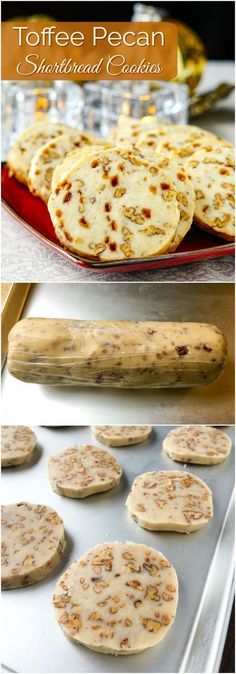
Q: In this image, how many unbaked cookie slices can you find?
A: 7